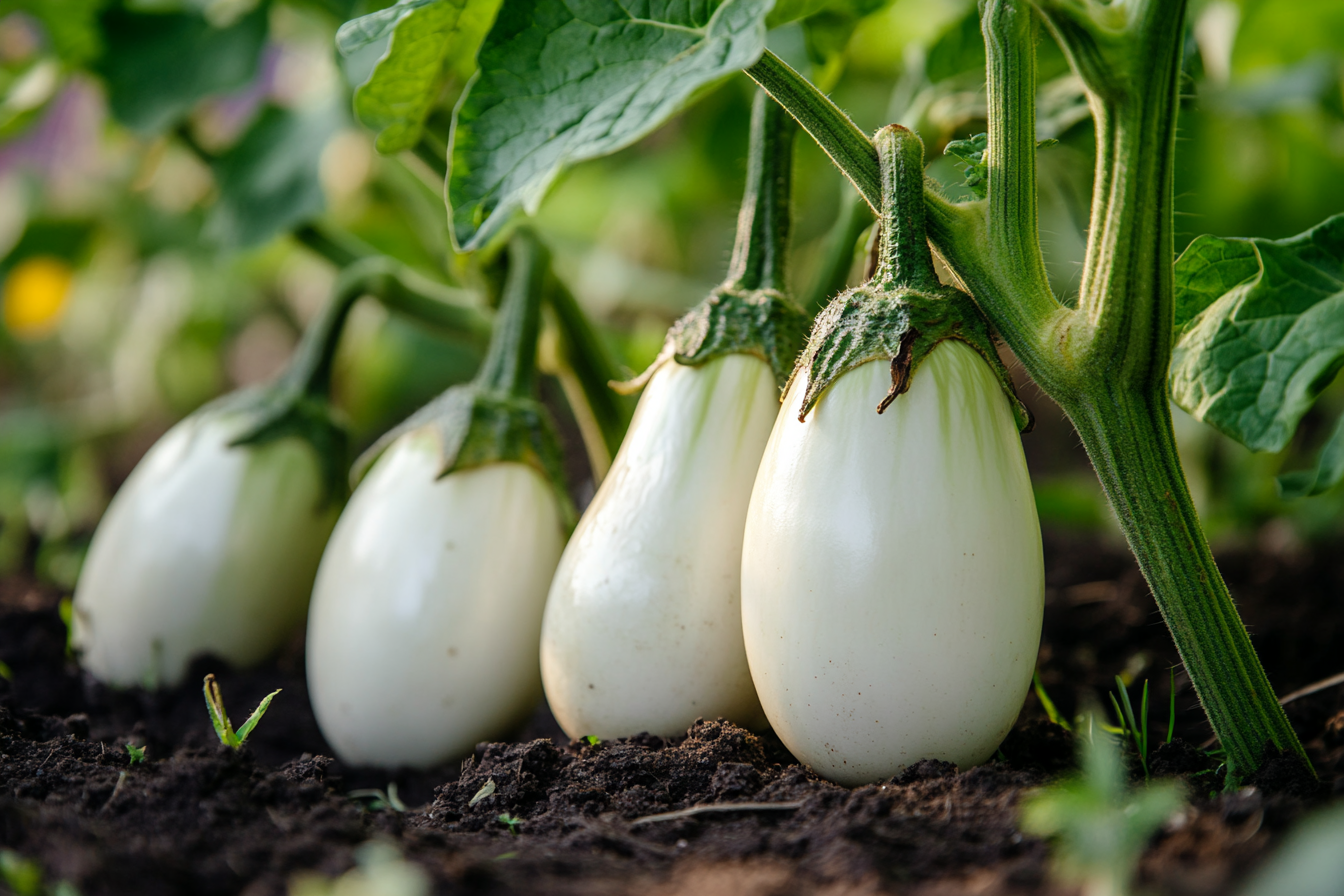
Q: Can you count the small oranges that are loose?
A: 0